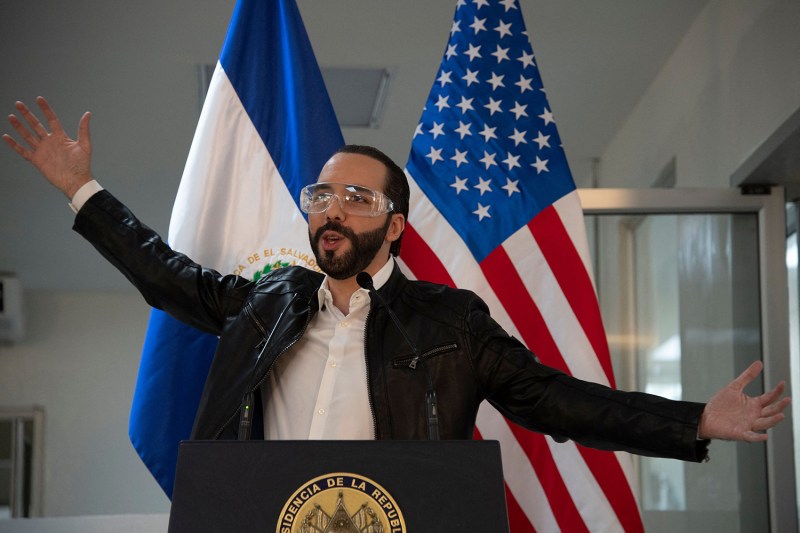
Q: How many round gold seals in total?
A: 1